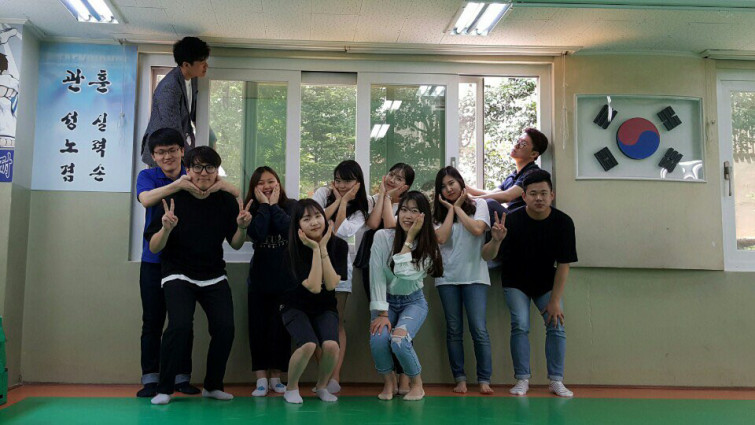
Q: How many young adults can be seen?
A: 11